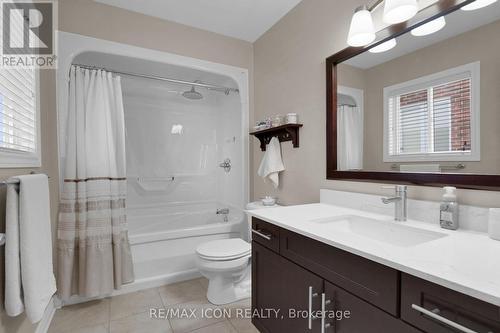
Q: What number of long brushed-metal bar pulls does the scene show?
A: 4